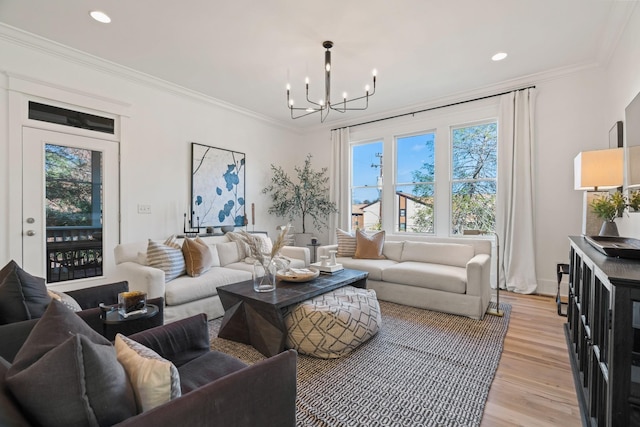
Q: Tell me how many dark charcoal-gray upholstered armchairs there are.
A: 2